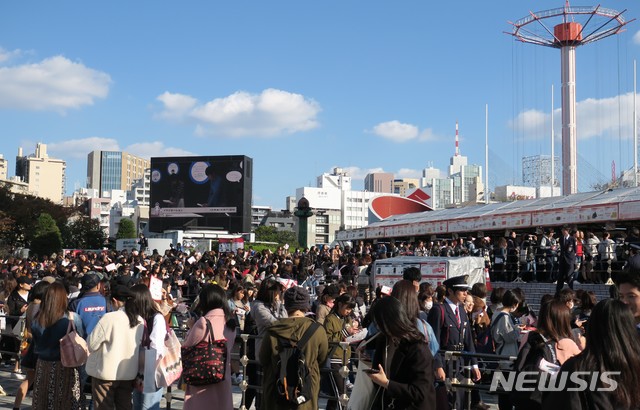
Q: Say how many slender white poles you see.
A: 3